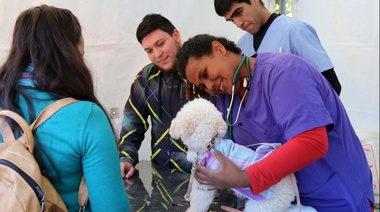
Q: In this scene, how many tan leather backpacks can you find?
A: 1